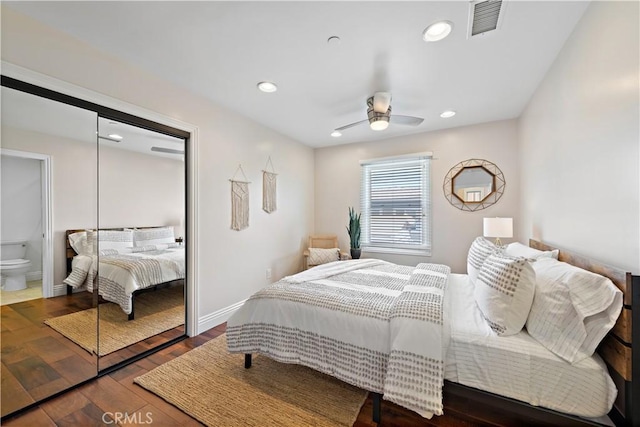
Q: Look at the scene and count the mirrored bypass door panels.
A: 2